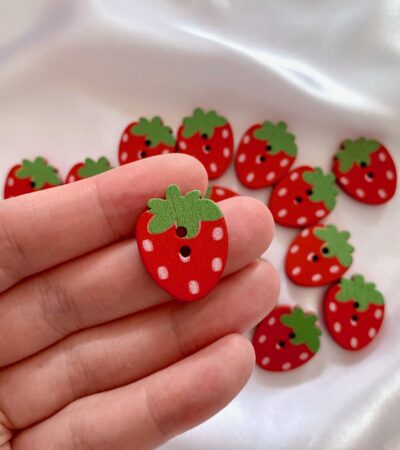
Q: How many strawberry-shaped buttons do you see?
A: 12